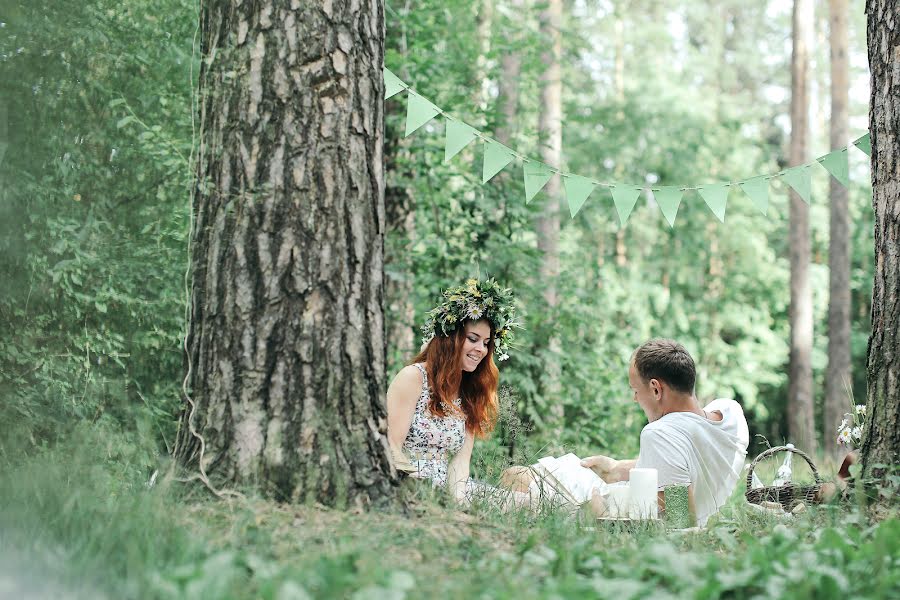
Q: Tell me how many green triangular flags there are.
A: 13